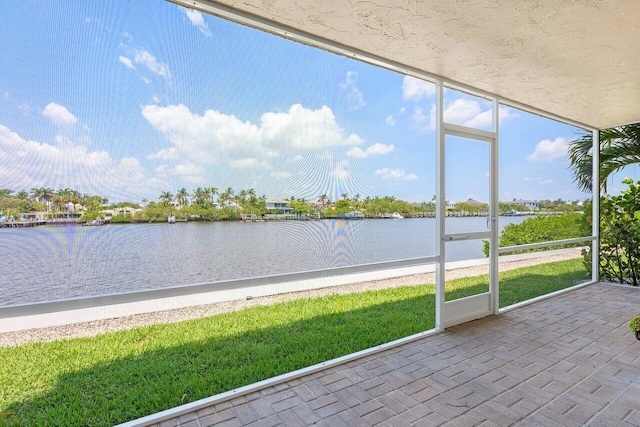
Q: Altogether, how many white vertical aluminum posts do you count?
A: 3